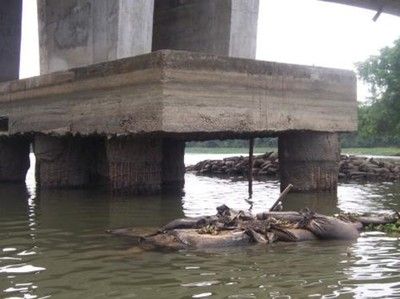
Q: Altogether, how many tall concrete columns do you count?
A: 3